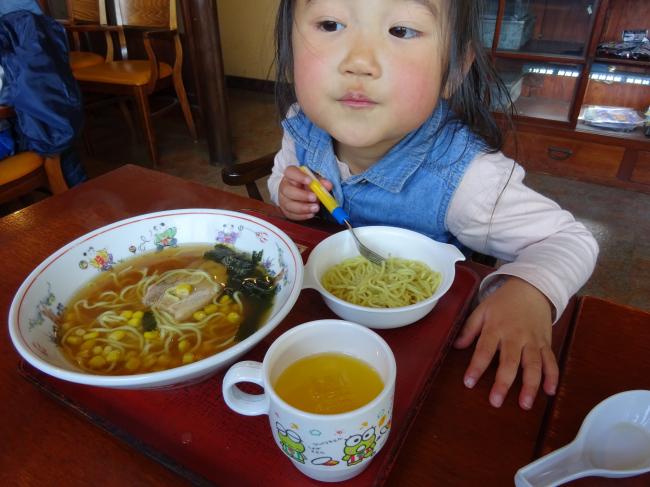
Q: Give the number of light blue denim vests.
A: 1